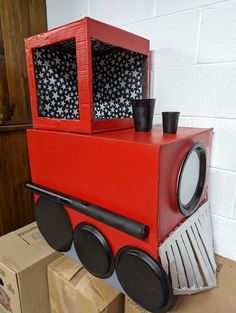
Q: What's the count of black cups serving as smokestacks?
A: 2